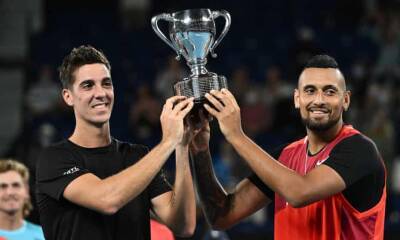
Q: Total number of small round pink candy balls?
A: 0